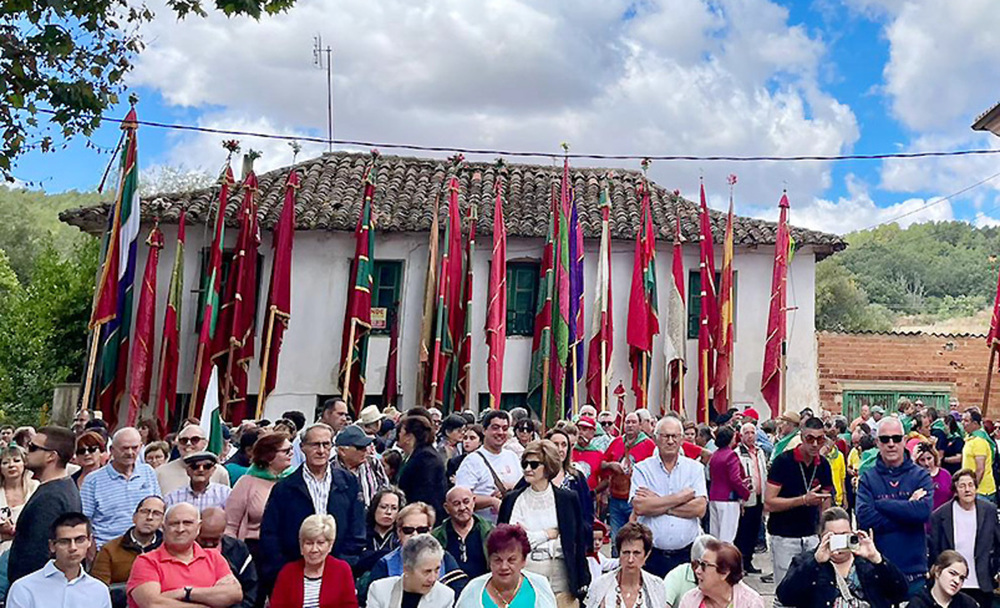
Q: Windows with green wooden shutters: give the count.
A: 4